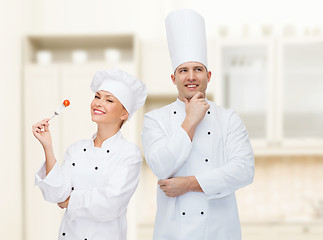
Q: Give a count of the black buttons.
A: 13